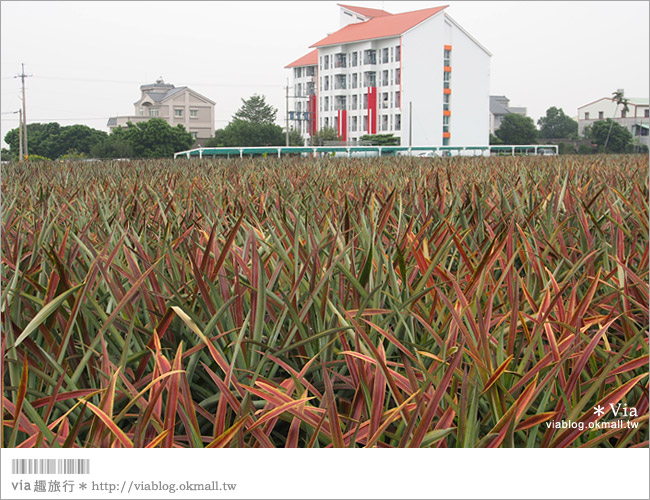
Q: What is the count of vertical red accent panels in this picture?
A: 3